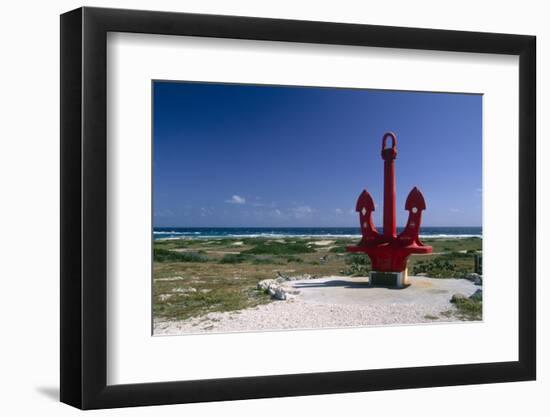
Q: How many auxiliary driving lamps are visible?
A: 0